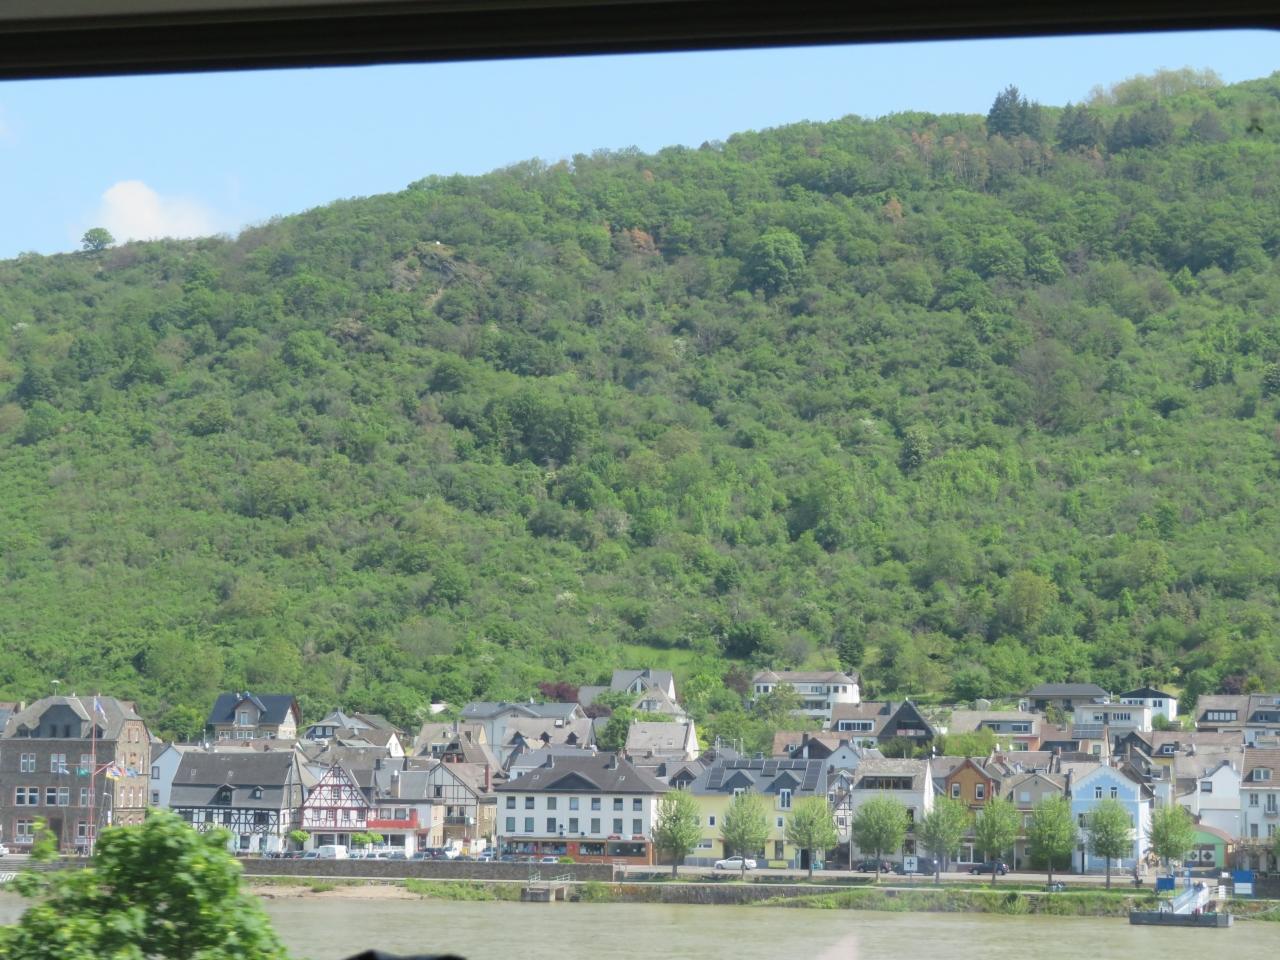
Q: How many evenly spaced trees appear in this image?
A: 9